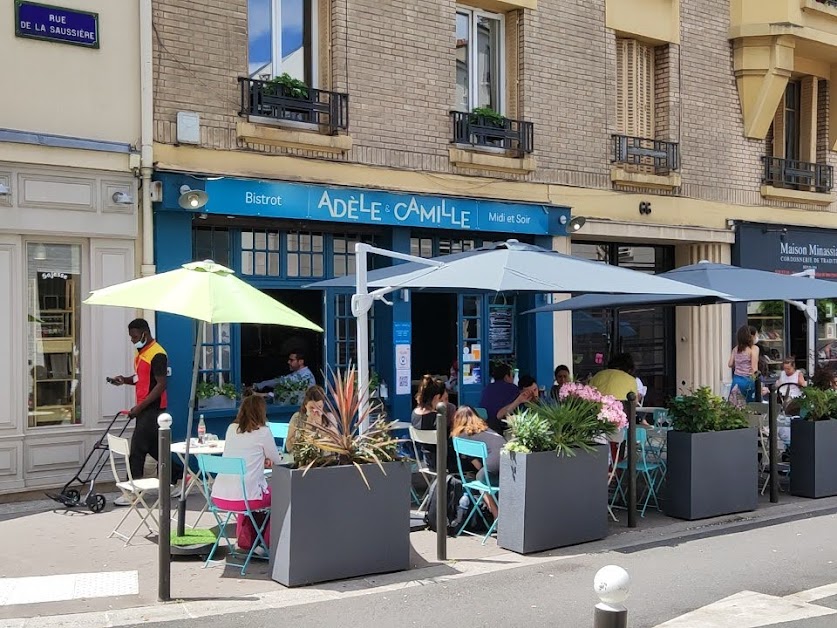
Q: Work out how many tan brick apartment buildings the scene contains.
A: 1